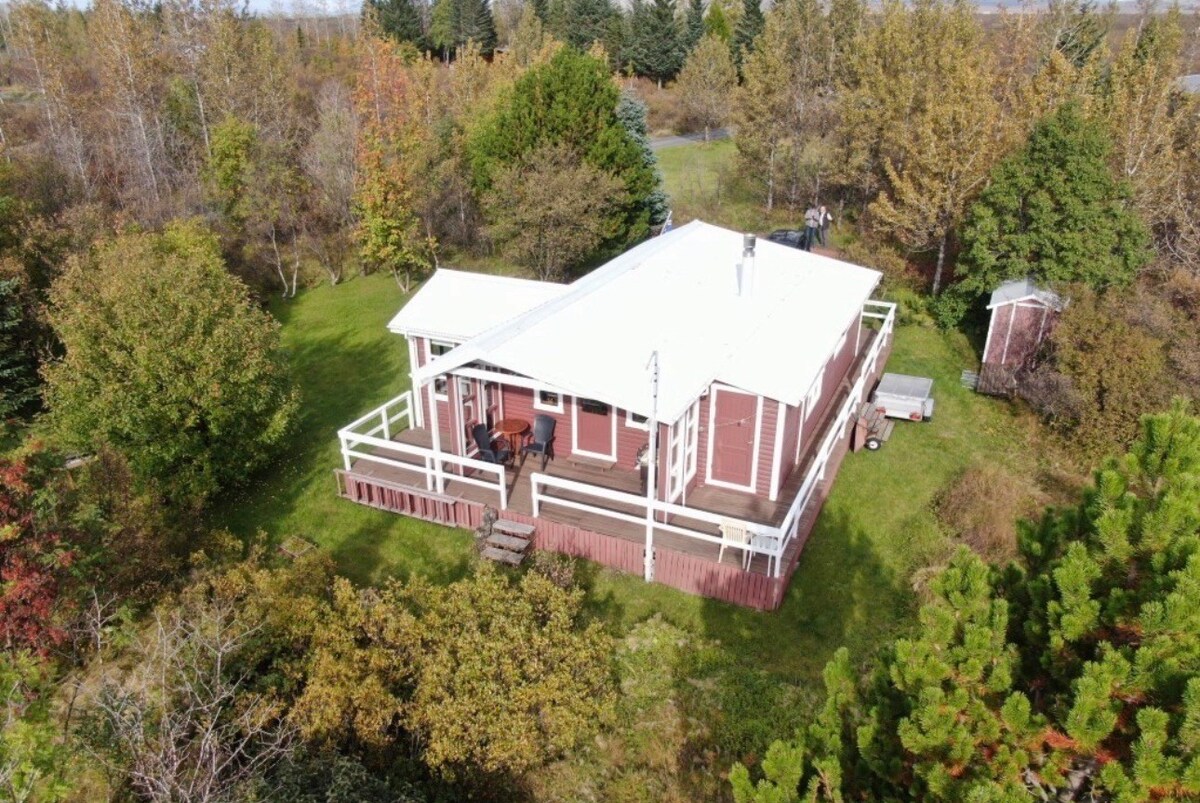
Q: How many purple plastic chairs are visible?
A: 0